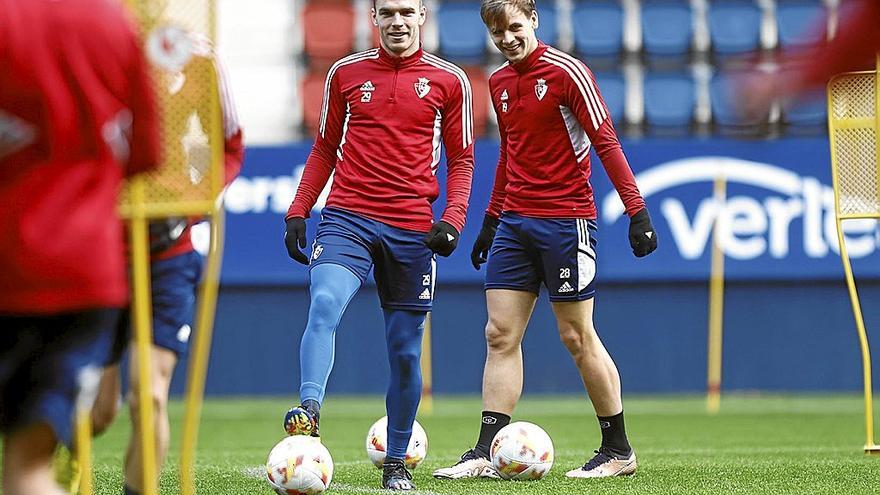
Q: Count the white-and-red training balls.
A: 3